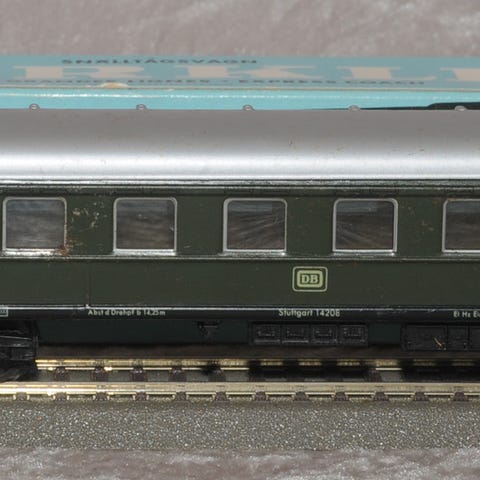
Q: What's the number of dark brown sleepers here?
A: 12